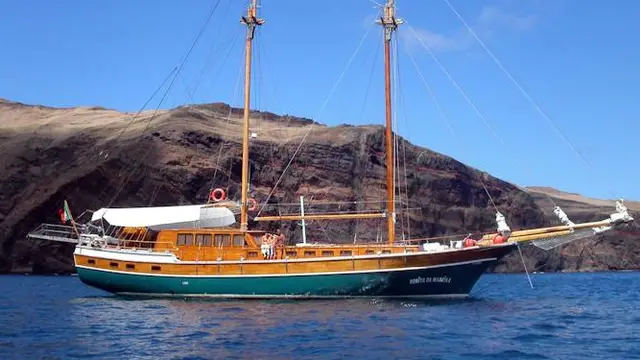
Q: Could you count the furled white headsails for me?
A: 3